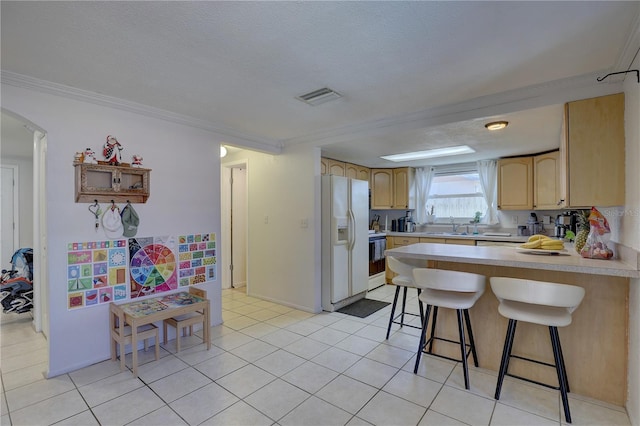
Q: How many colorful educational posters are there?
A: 3